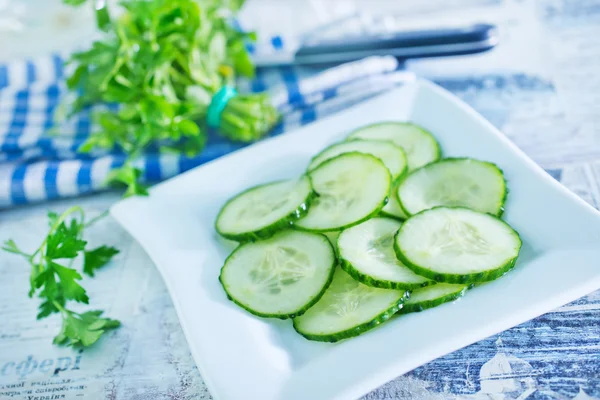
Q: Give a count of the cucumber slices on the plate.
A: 11